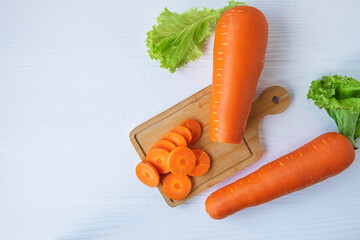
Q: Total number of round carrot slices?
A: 9